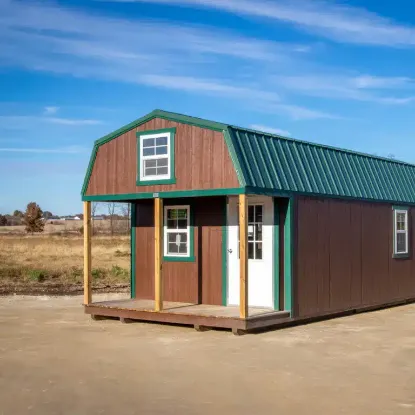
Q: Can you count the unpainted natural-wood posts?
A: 3